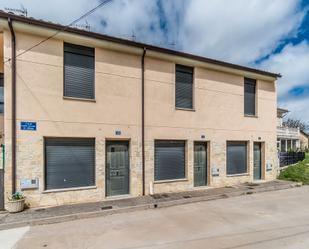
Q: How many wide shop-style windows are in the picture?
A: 3